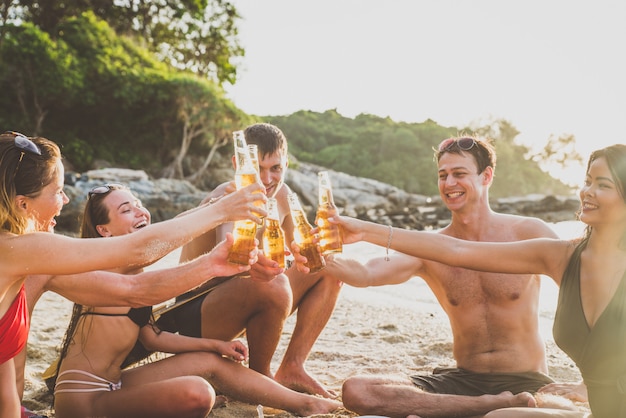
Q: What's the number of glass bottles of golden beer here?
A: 6